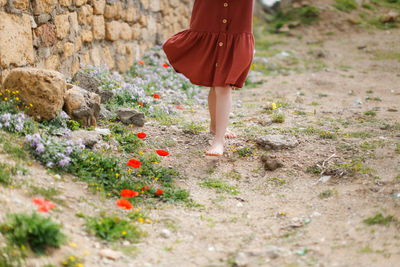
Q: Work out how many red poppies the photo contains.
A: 13